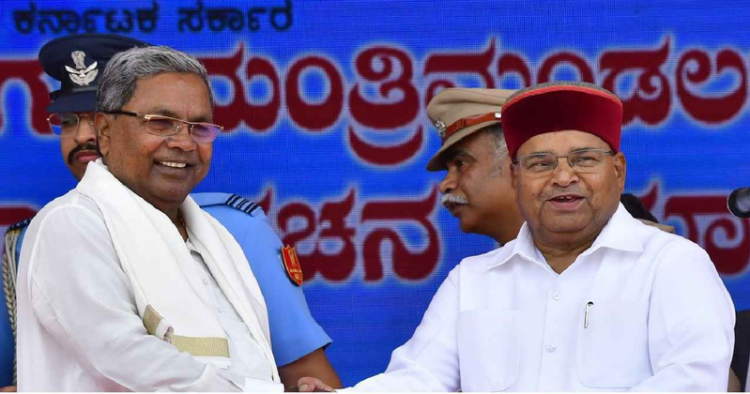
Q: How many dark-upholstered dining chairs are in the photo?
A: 0